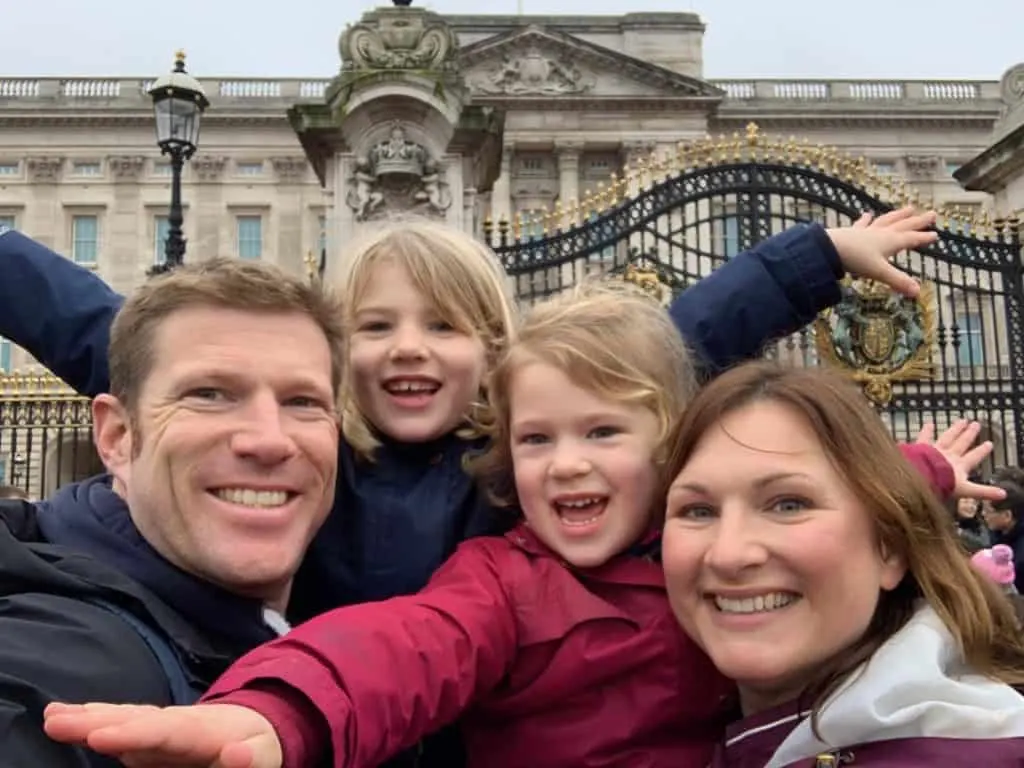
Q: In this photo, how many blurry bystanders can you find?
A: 3